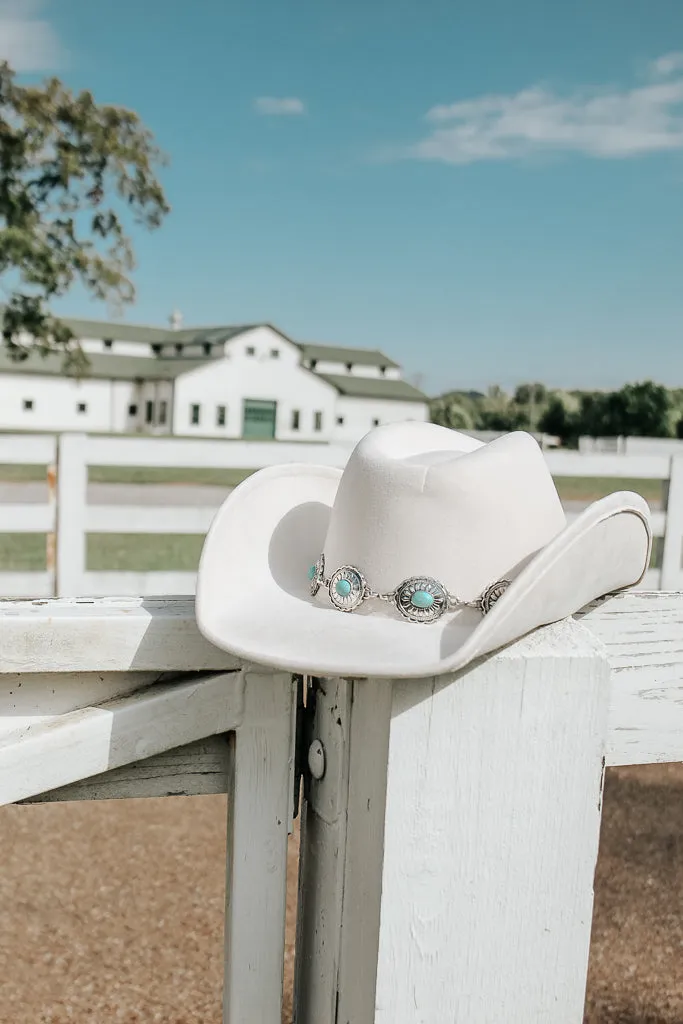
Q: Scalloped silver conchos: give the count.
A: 4